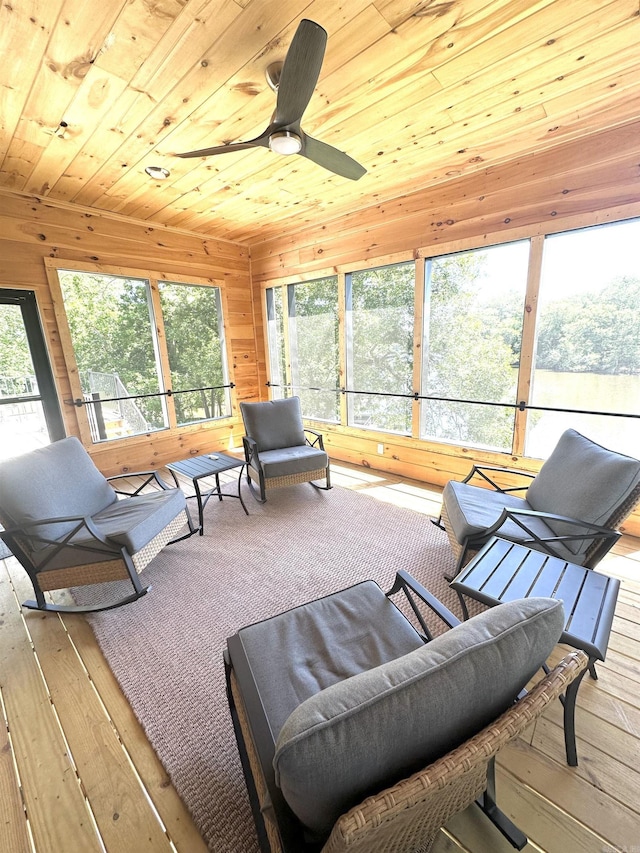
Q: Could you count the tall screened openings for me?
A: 7